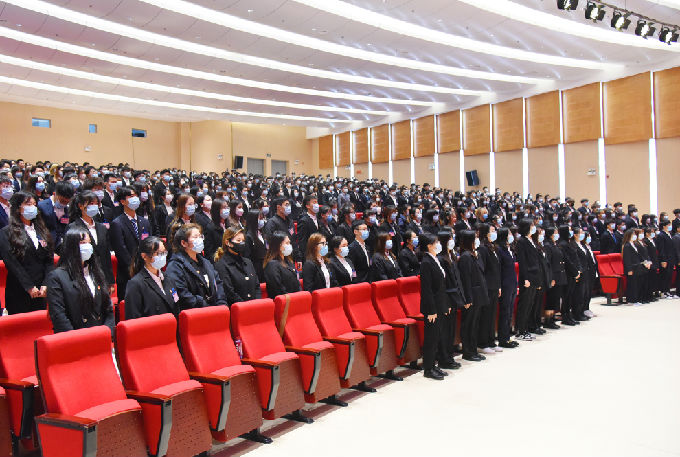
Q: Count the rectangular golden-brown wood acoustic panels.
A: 13